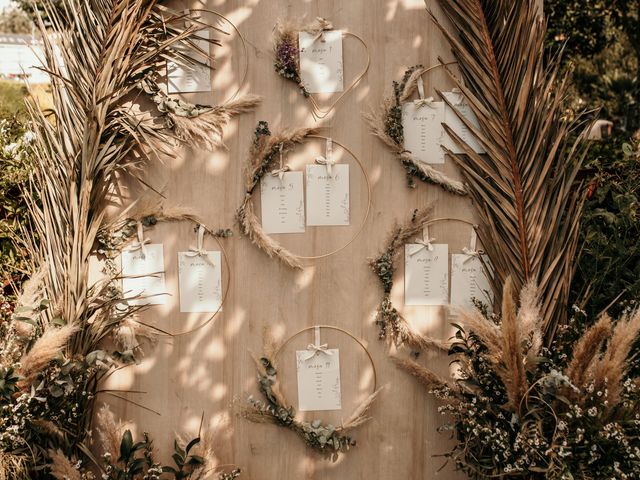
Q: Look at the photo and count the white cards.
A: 11